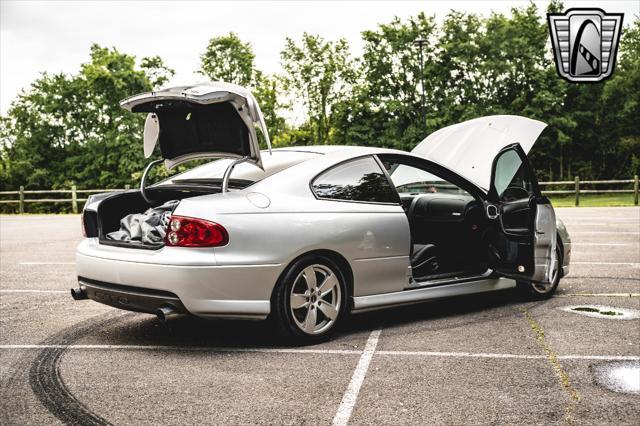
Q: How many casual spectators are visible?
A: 0